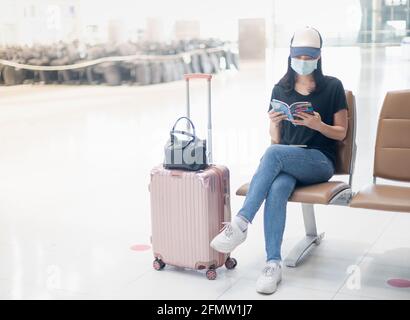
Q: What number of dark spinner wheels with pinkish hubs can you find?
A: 3